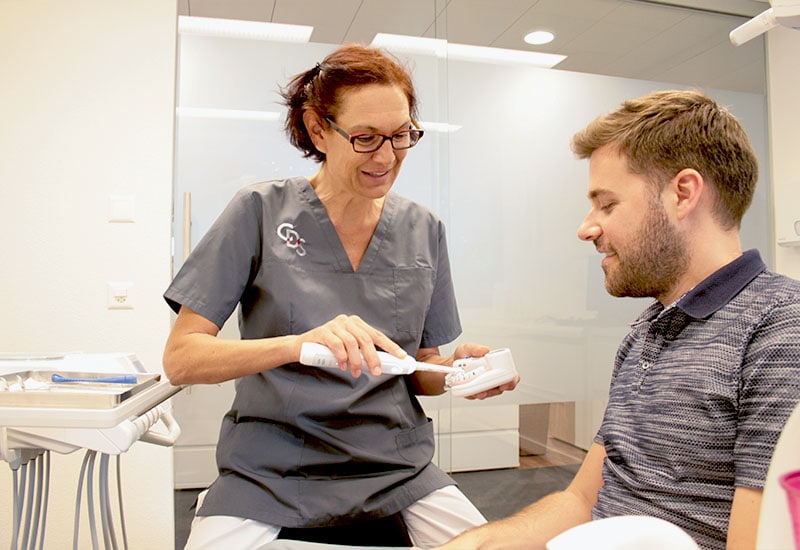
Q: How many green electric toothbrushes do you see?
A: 0